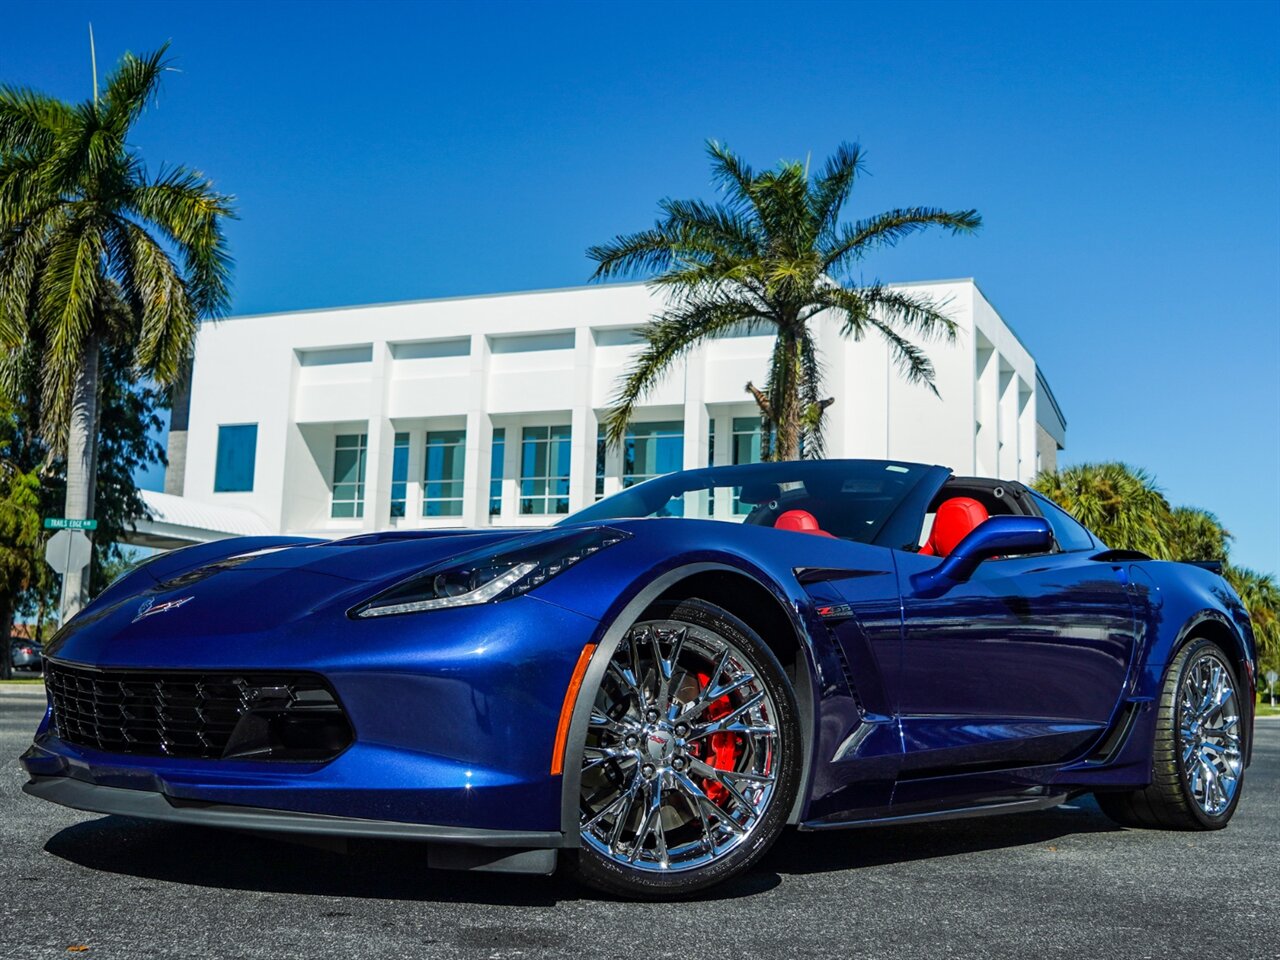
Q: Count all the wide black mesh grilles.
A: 1